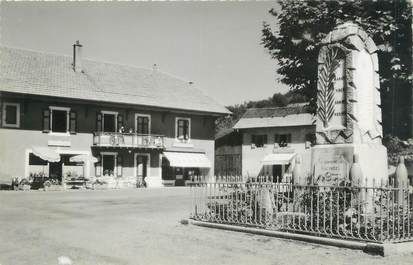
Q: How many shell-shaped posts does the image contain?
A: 3